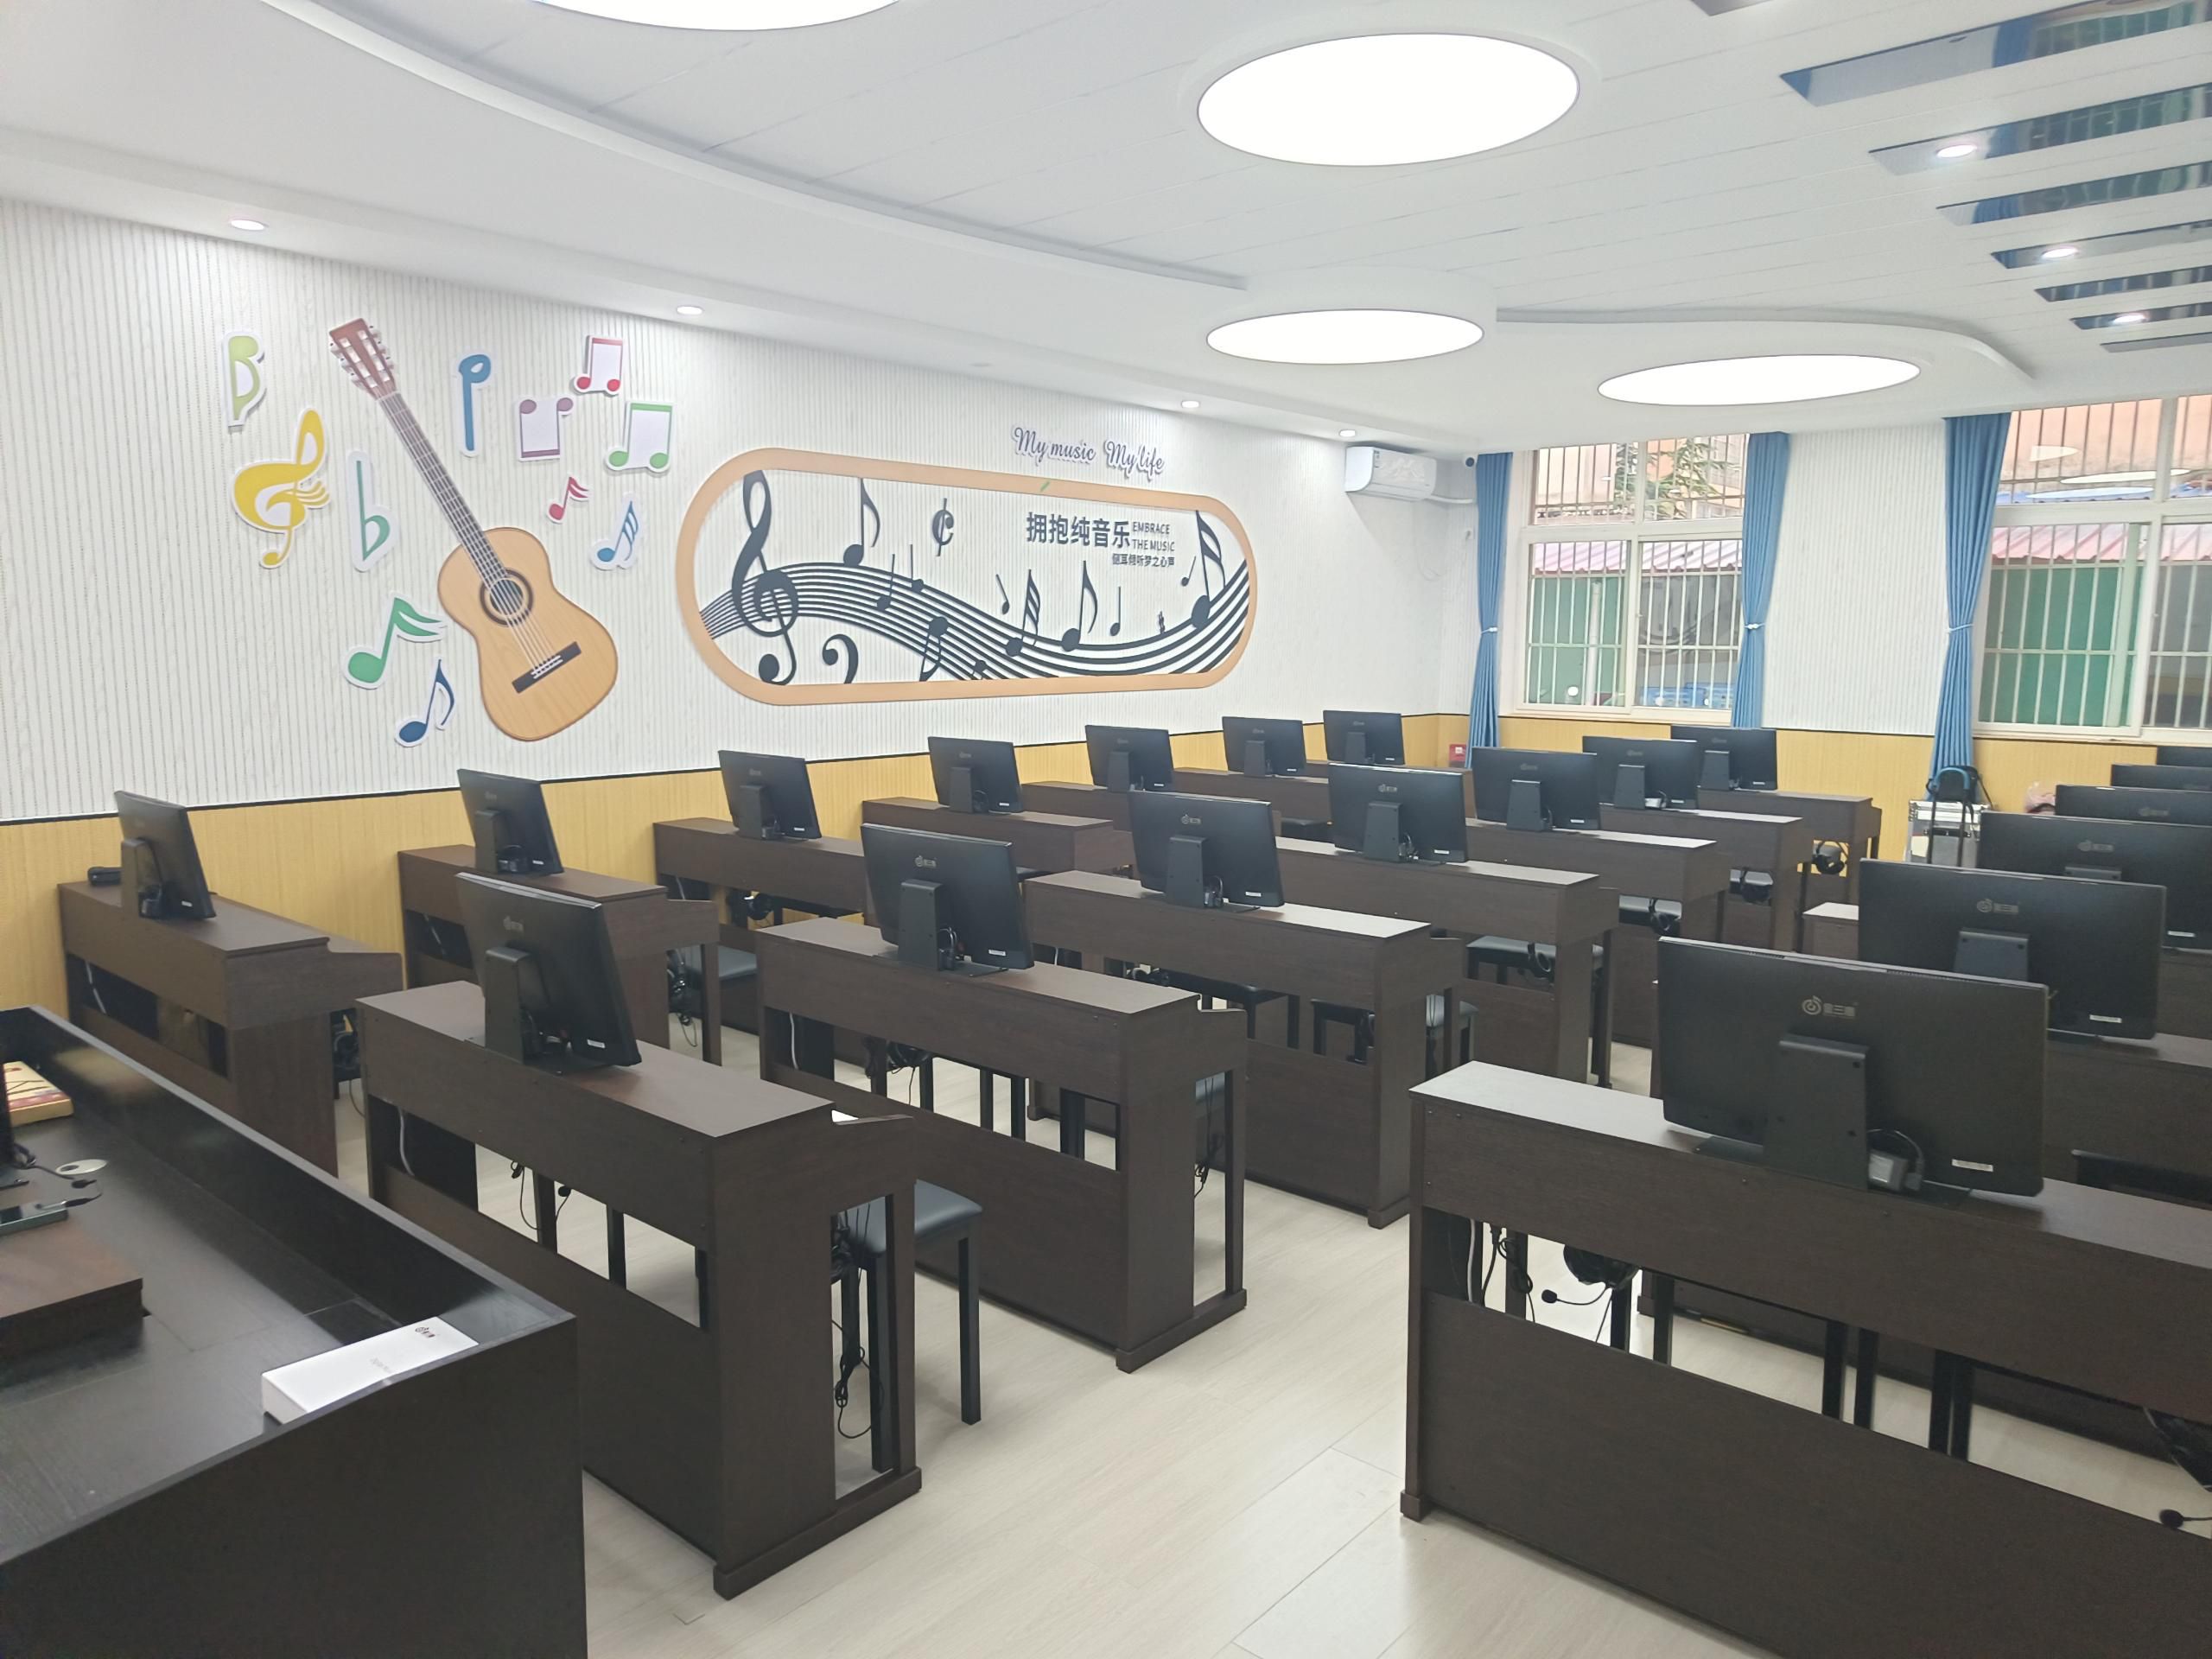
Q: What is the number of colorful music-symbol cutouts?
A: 11